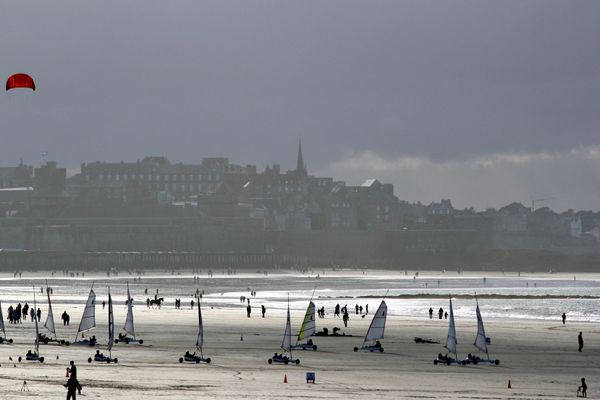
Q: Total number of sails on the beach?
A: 12